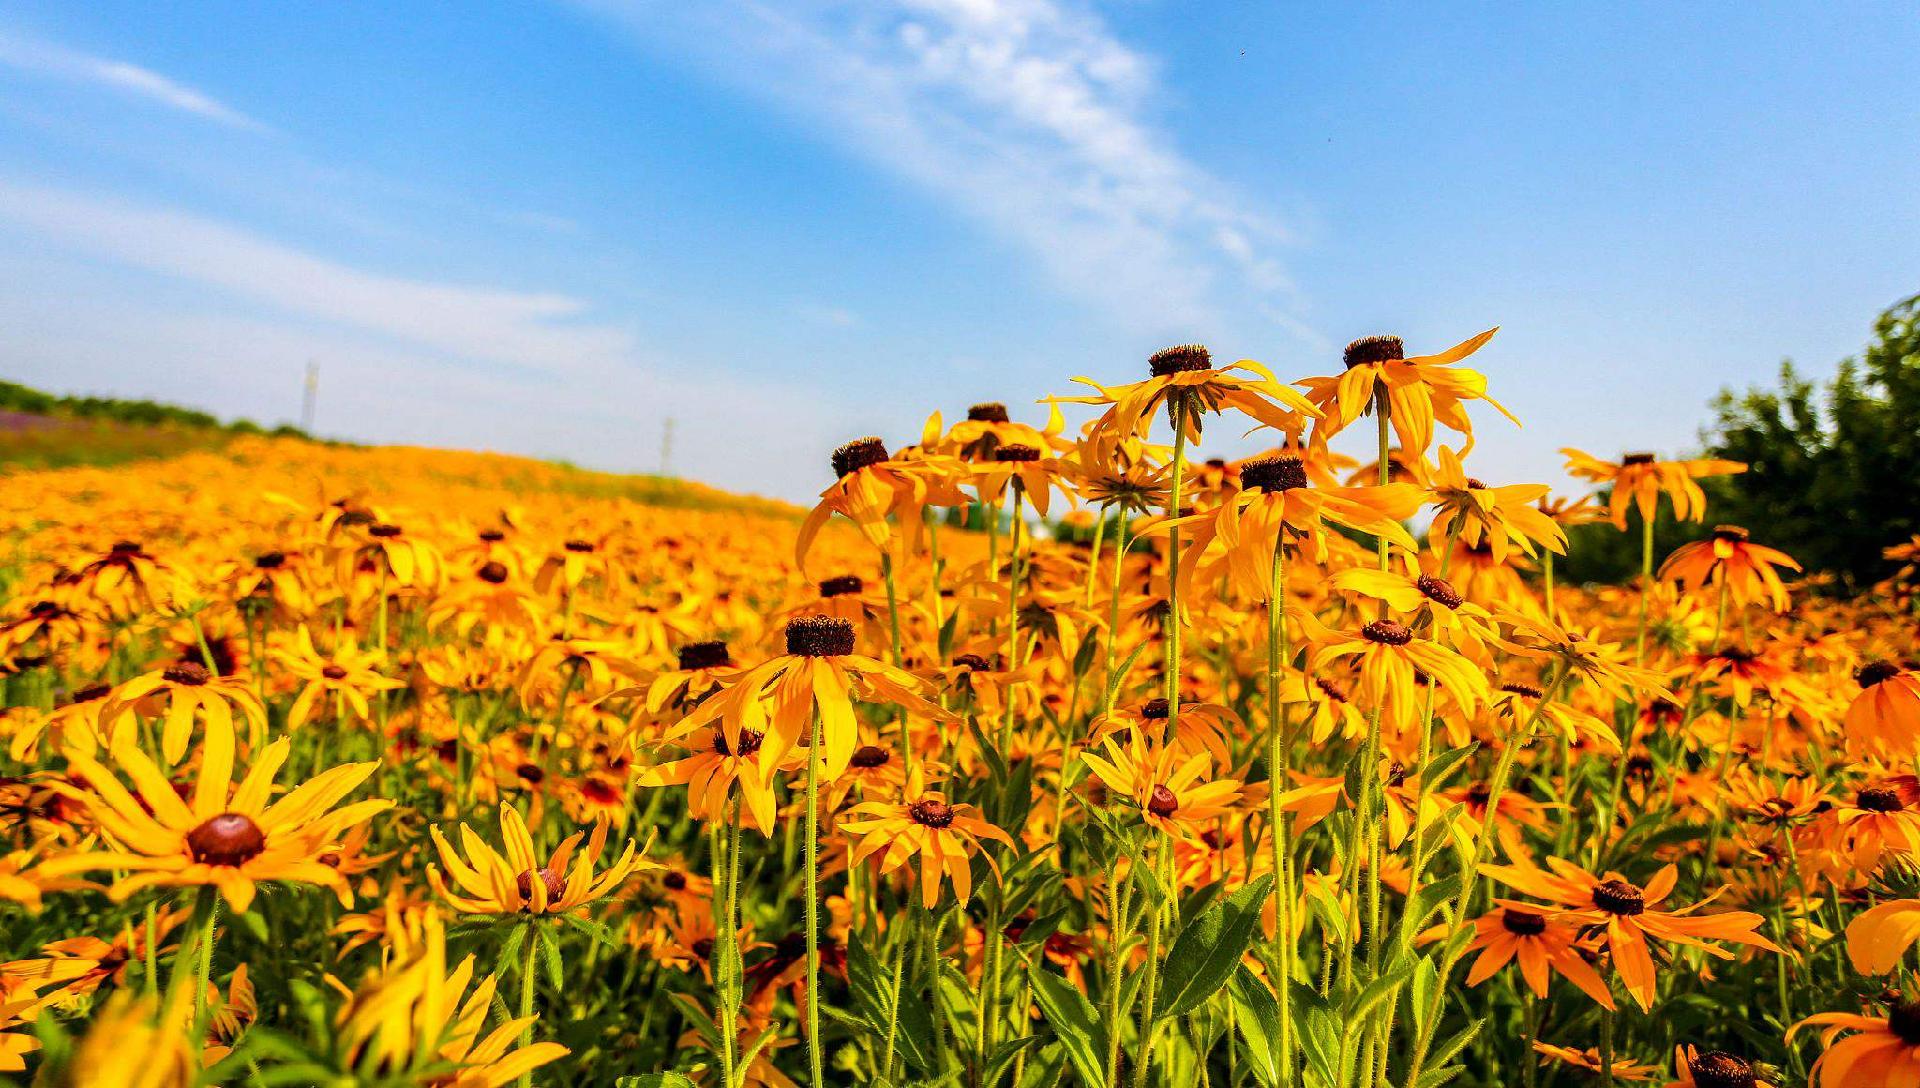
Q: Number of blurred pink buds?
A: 0